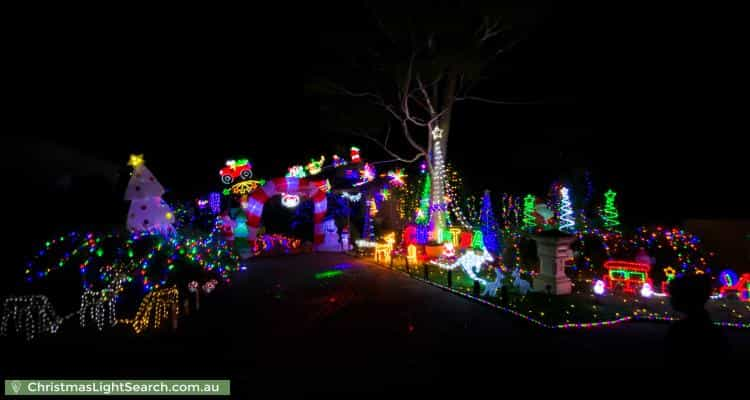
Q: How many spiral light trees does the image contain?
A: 3